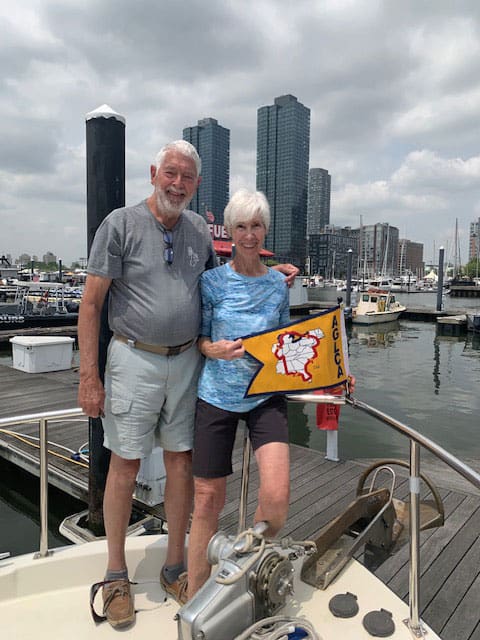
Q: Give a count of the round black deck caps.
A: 2